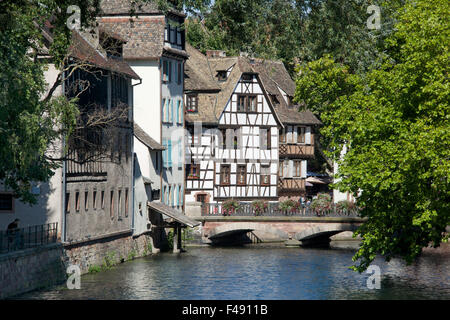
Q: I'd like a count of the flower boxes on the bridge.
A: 5